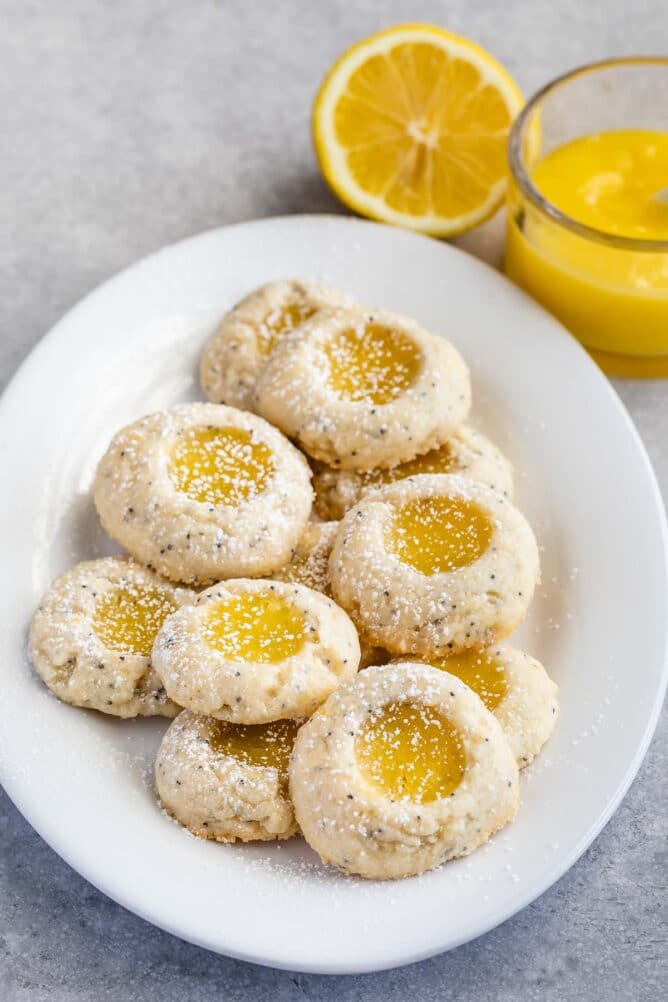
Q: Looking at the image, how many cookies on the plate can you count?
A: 11